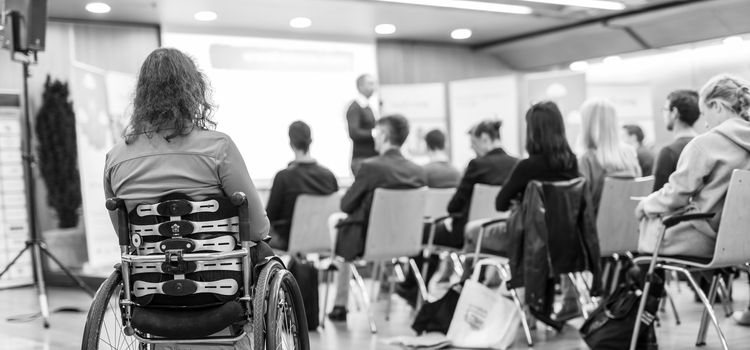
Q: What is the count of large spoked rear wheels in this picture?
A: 2